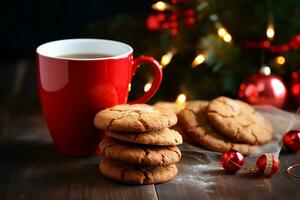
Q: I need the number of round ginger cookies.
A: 7